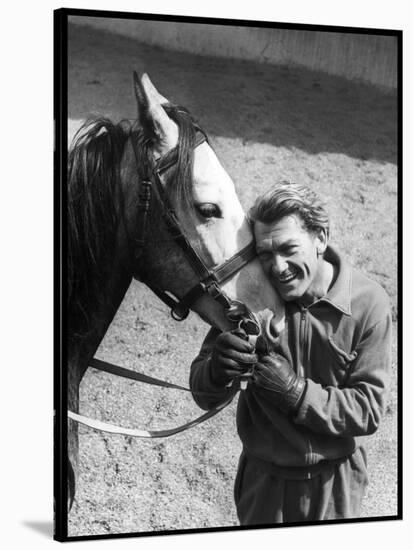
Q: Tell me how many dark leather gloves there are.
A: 2